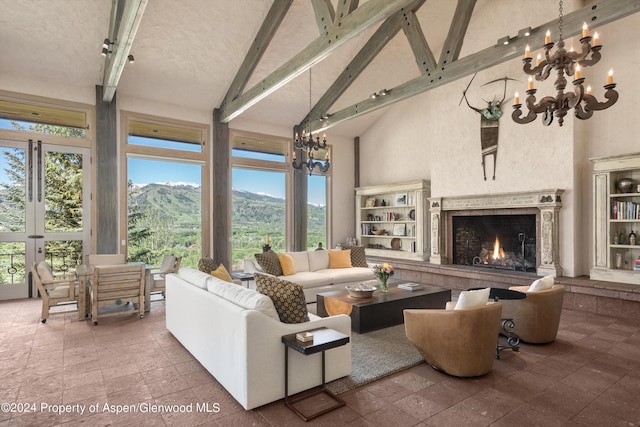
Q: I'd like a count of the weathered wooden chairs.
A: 4